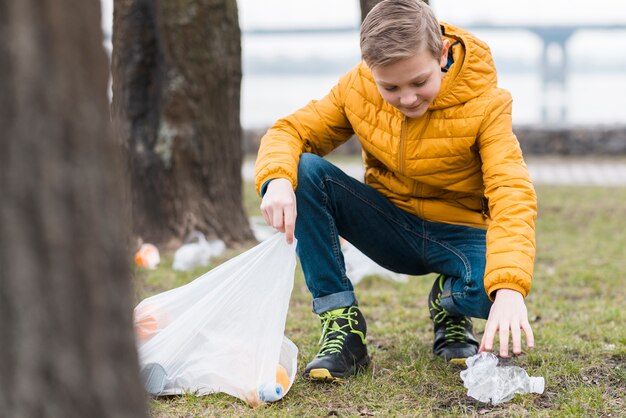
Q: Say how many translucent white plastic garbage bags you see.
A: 1